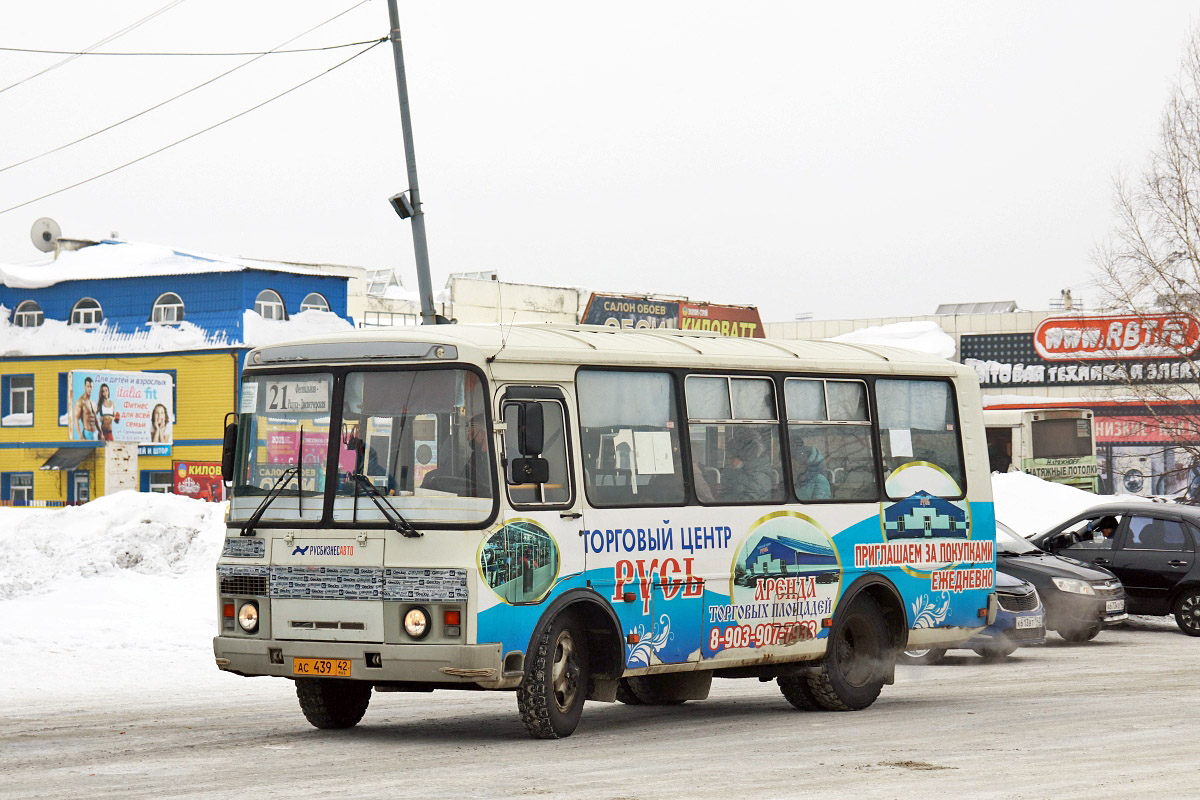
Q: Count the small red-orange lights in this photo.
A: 6